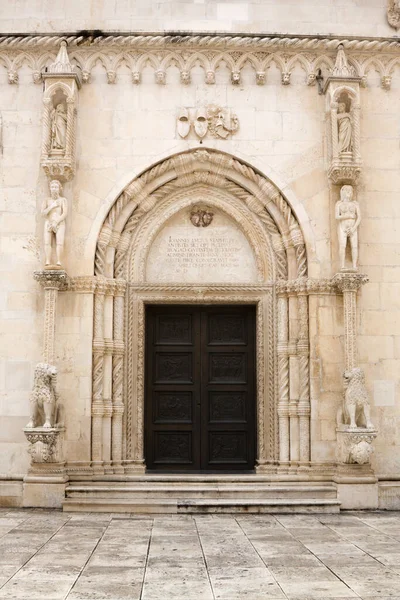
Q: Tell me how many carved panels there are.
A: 8